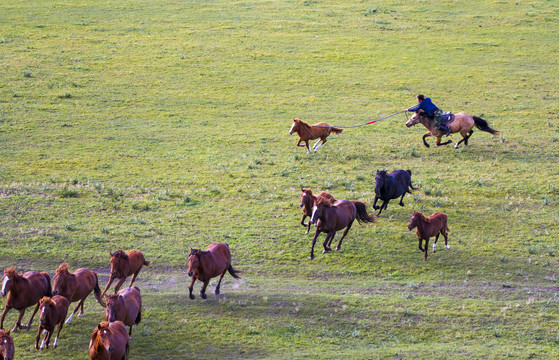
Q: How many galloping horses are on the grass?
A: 14